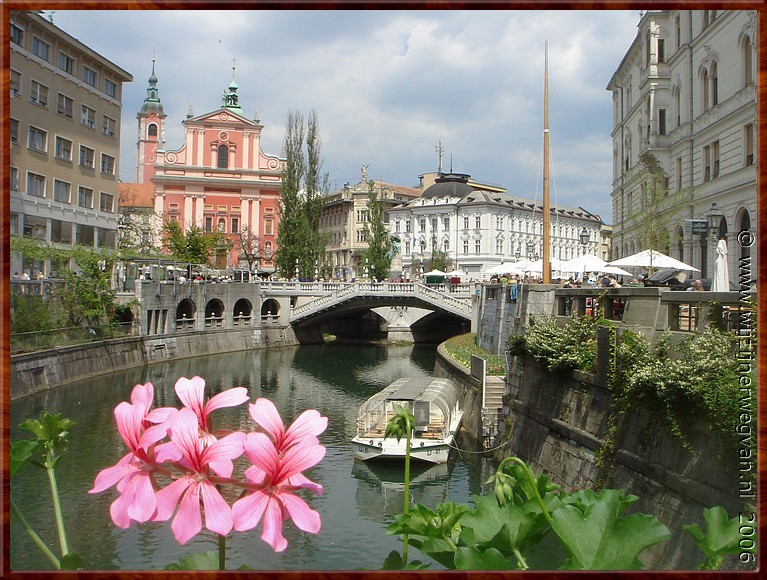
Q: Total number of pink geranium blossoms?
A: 6